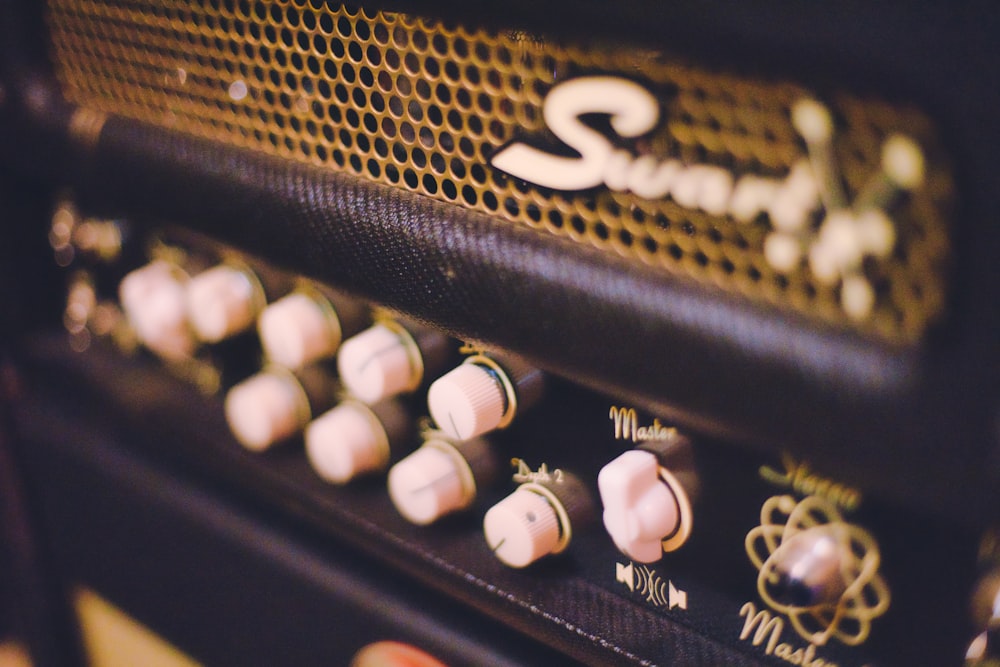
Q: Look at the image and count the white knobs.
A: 10